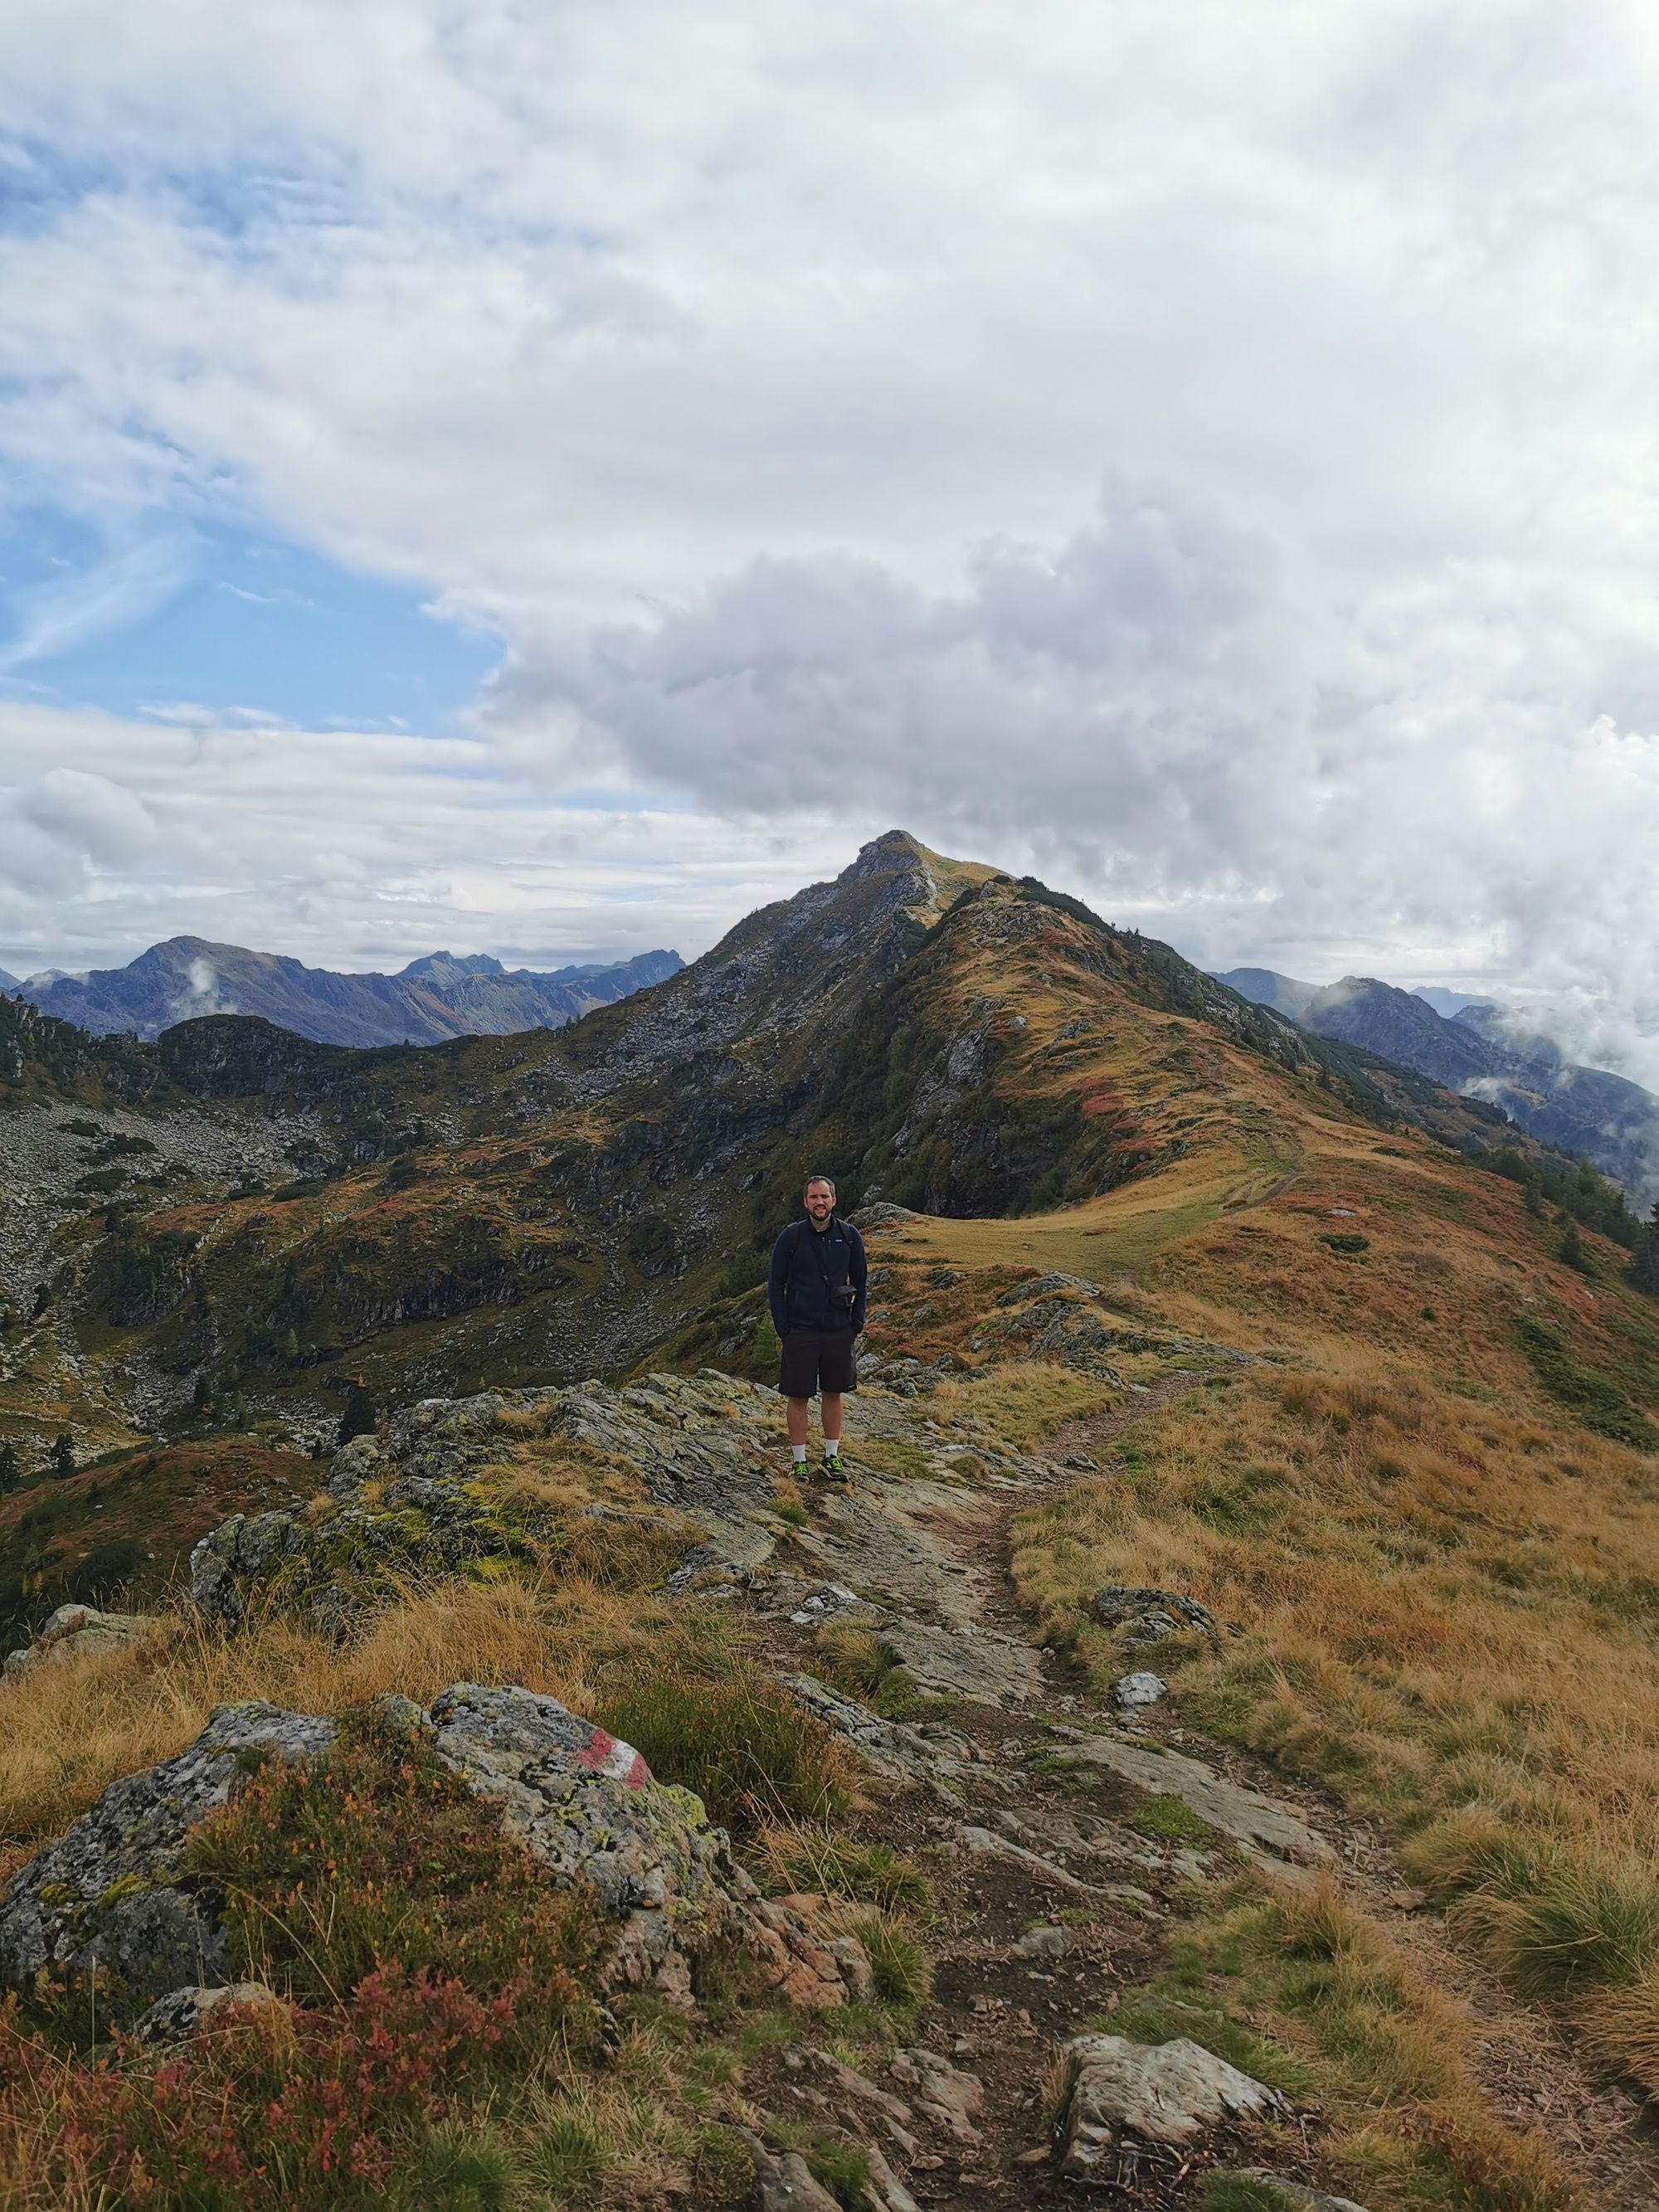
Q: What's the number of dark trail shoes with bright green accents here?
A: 2